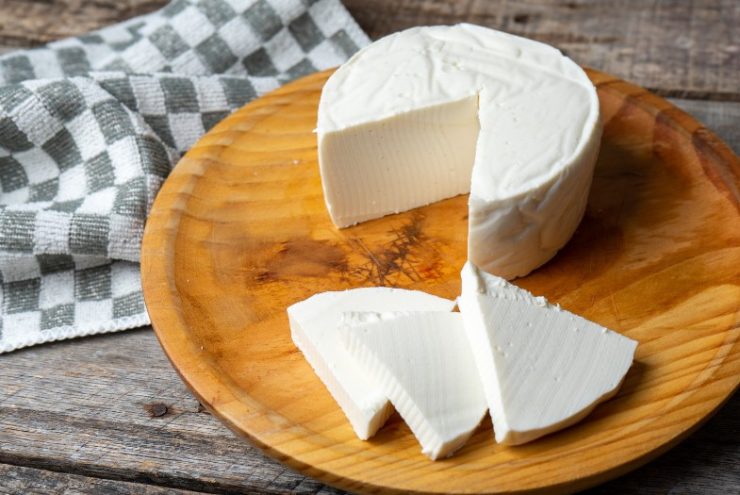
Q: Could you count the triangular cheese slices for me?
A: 3